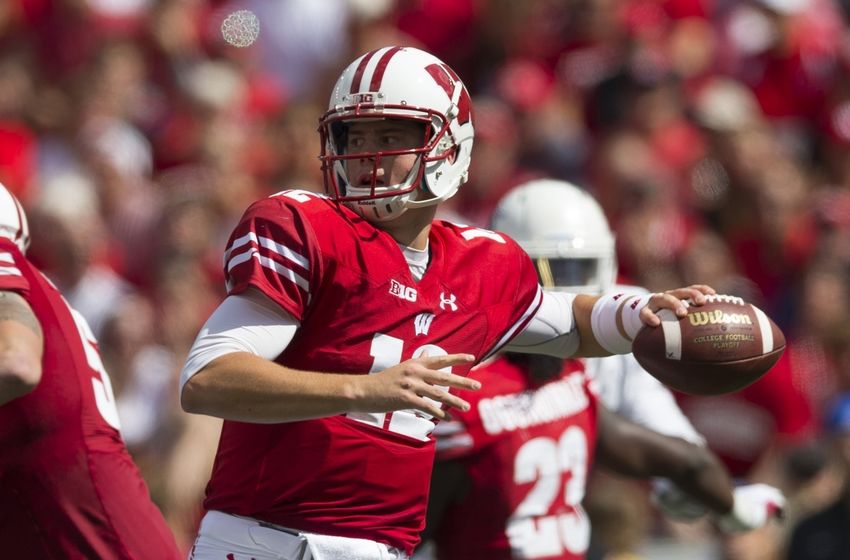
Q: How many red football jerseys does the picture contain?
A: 3